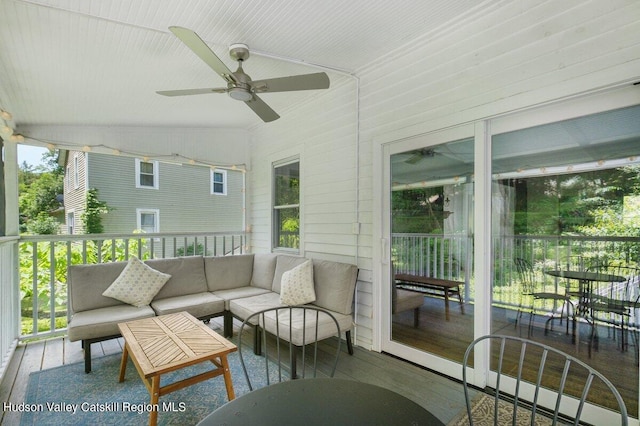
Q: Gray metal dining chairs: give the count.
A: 2